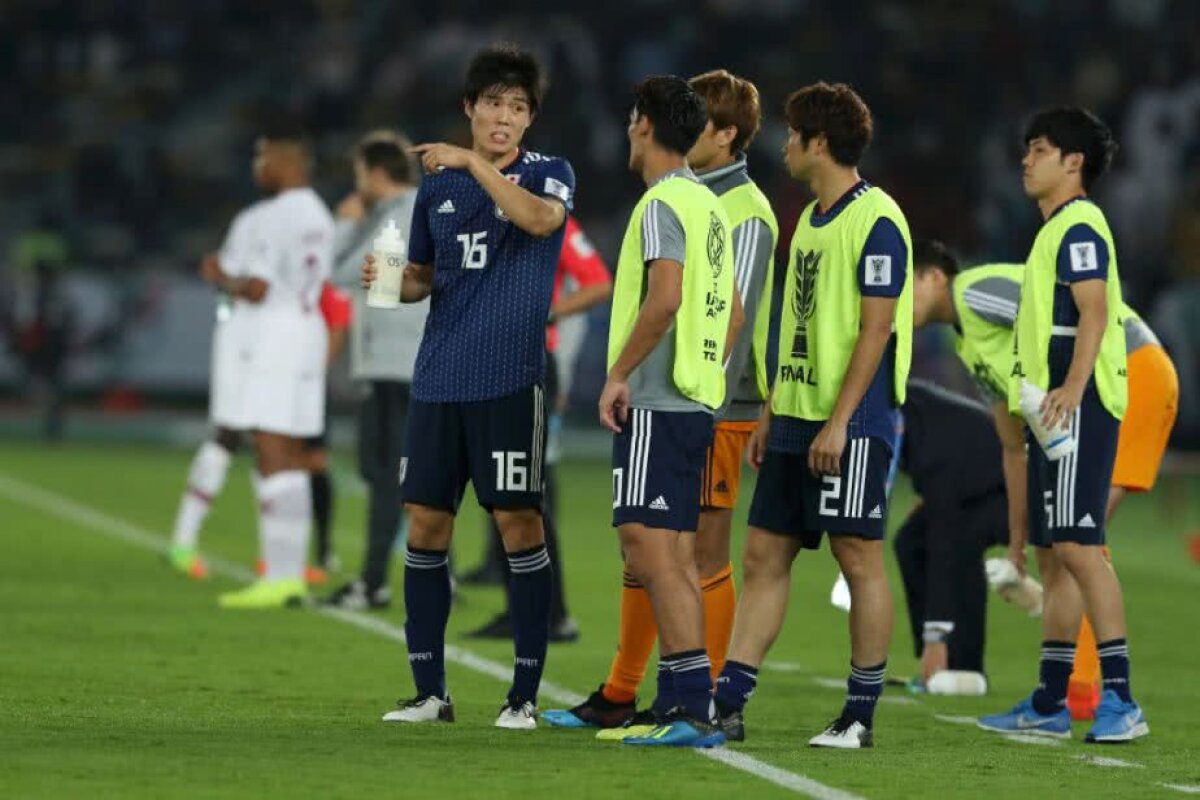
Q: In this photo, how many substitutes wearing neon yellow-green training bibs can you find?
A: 5